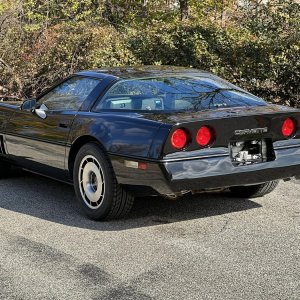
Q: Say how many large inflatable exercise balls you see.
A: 0